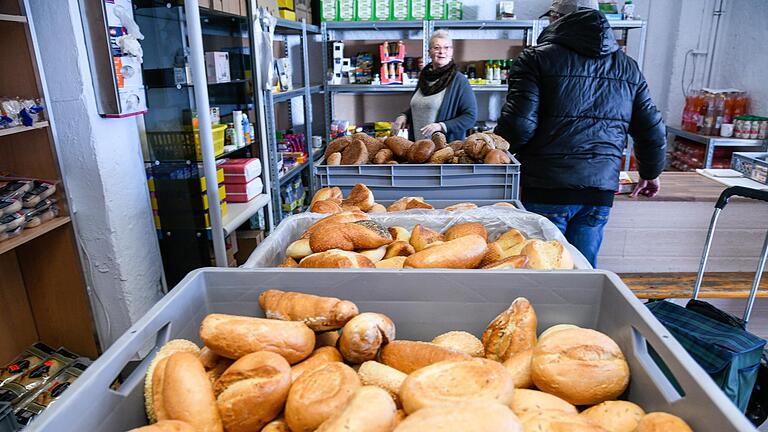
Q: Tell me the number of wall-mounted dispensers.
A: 1